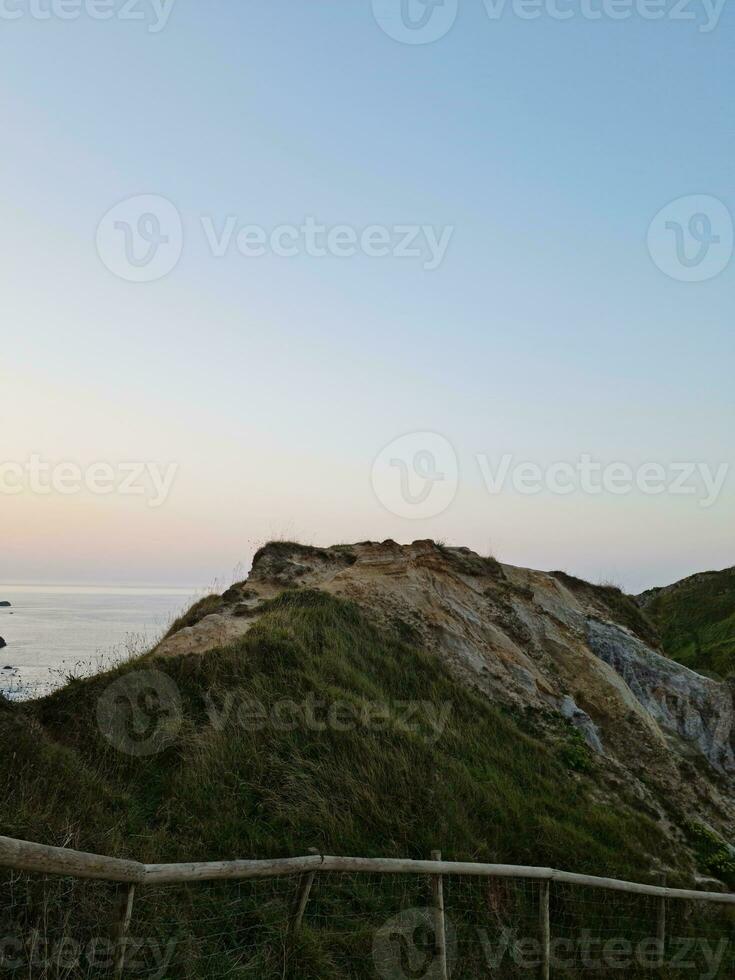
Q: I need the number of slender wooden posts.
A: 5